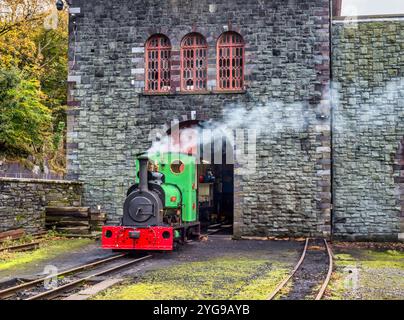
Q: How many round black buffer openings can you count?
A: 2